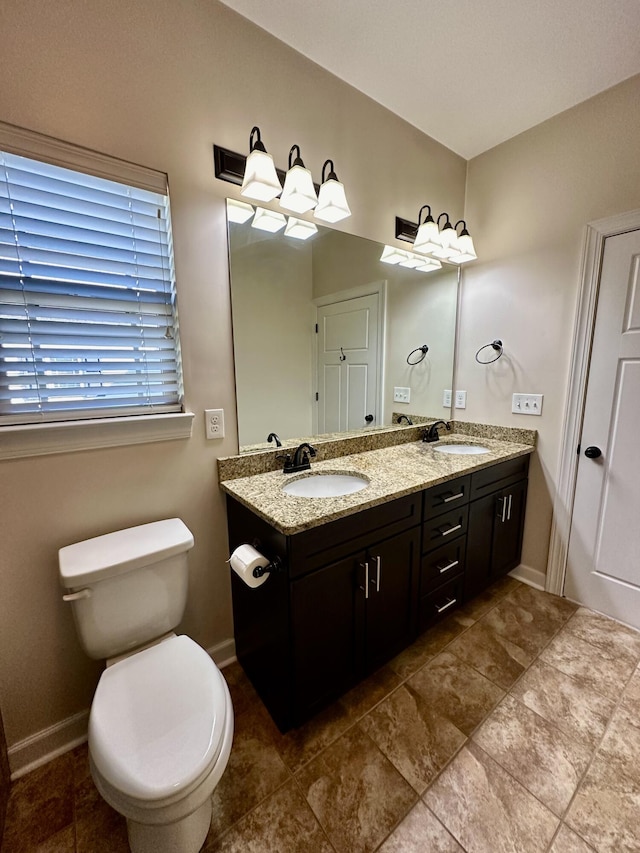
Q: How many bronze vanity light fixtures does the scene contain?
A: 2